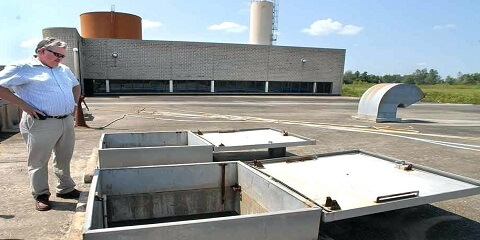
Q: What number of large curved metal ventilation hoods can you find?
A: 1